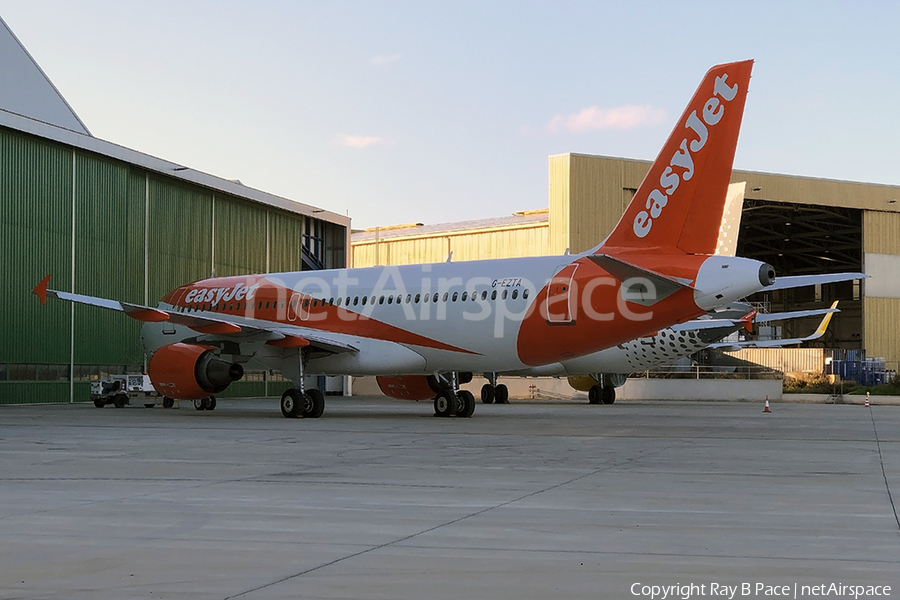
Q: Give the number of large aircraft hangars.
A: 2